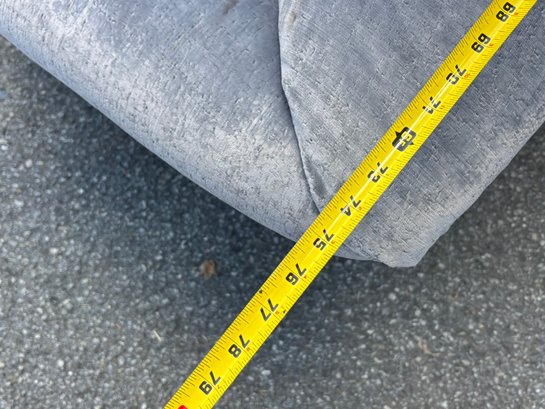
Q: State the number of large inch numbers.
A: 11